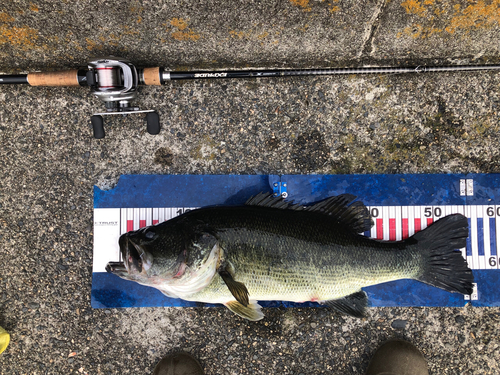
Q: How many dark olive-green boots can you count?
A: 2